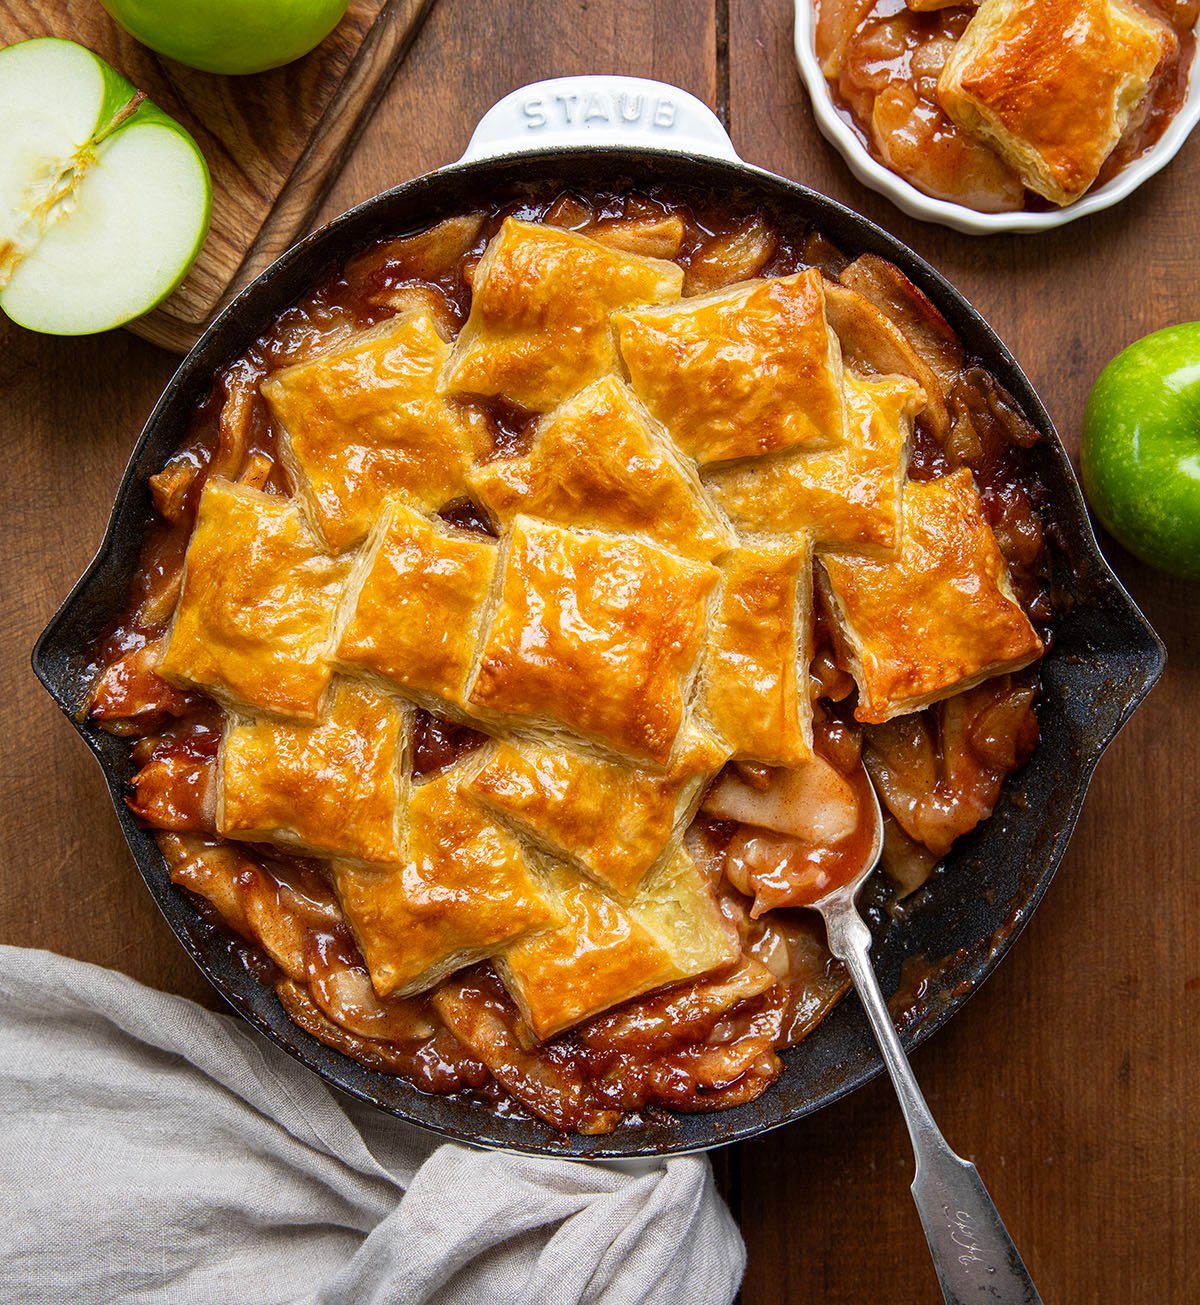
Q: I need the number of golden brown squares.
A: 15